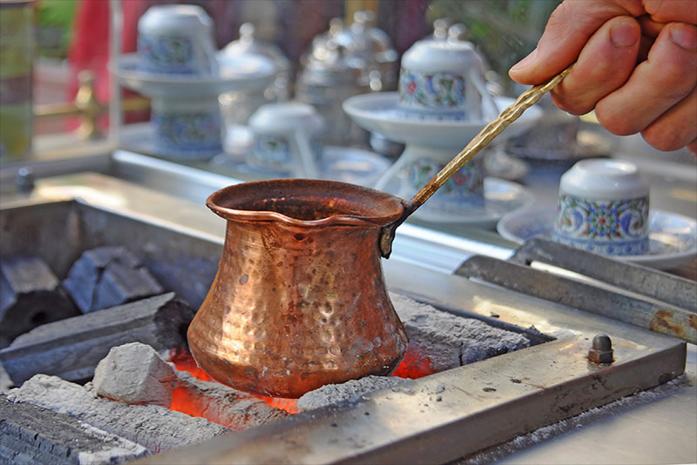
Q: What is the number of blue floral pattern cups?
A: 6